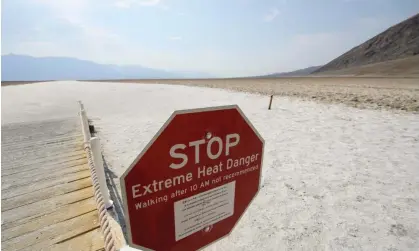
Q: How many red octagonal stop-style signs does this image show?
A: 1